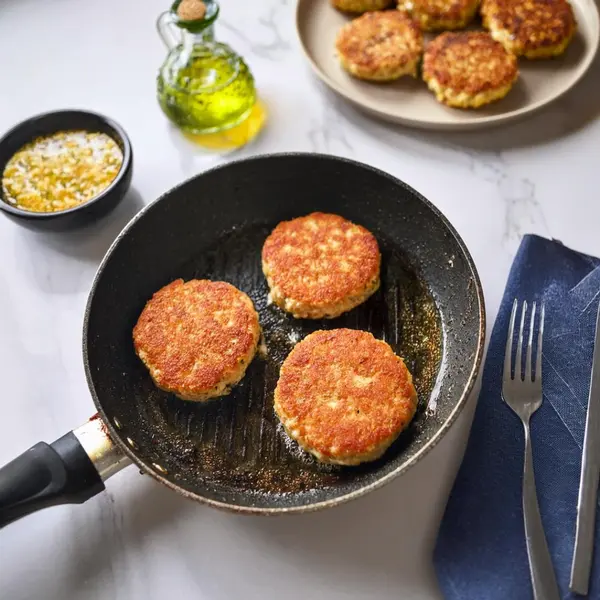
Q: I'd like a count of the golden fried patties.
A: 8